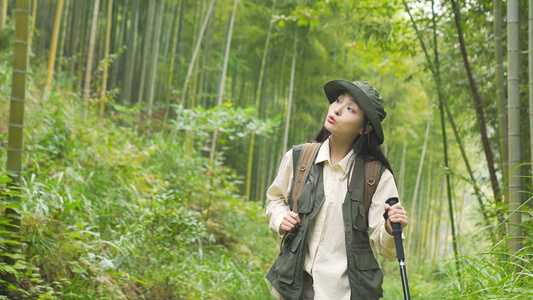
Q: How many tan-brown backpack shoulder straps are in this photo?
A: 2